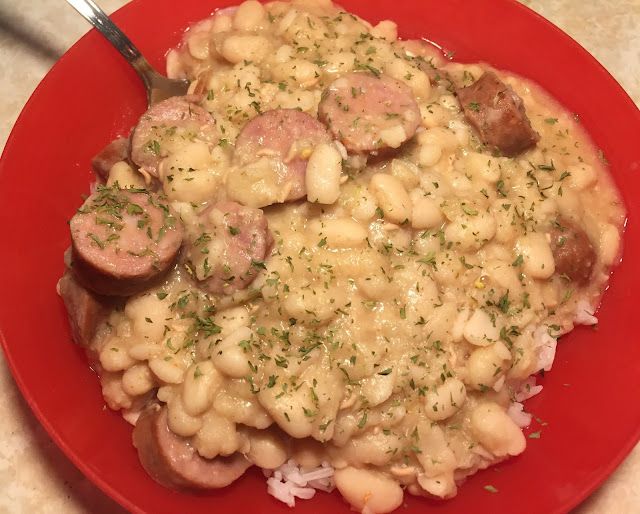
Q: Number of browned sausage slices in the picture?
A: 10